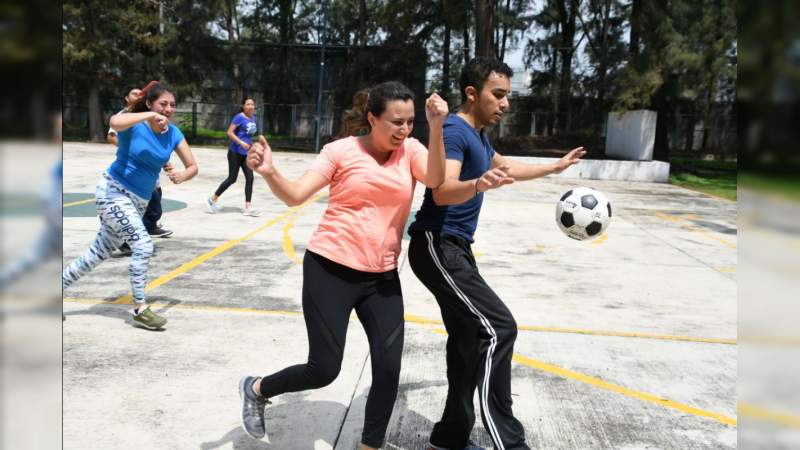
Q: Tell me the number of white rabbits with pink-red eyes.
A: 0